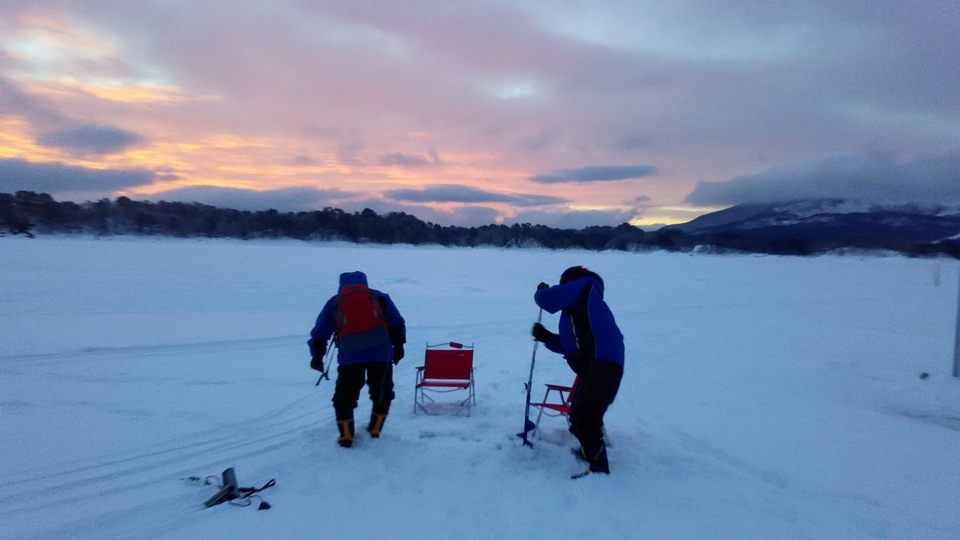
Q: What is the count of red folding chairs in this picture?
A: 2